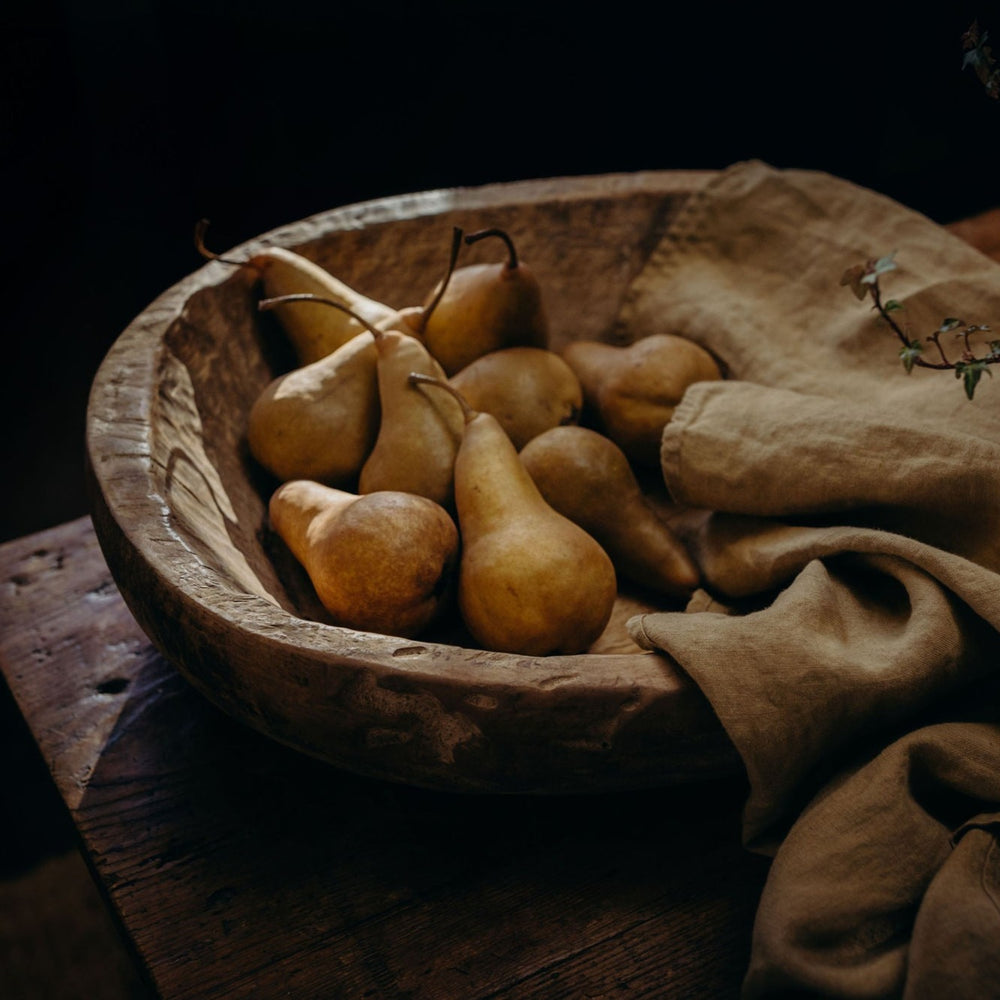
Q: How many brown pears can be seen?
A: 9